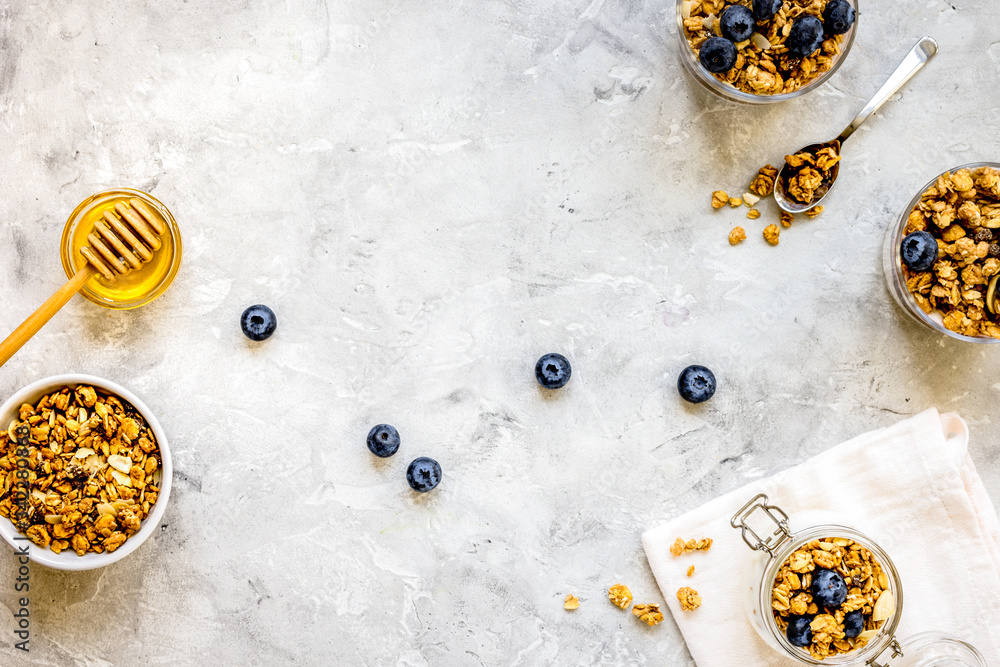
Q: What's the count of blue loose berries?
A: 5